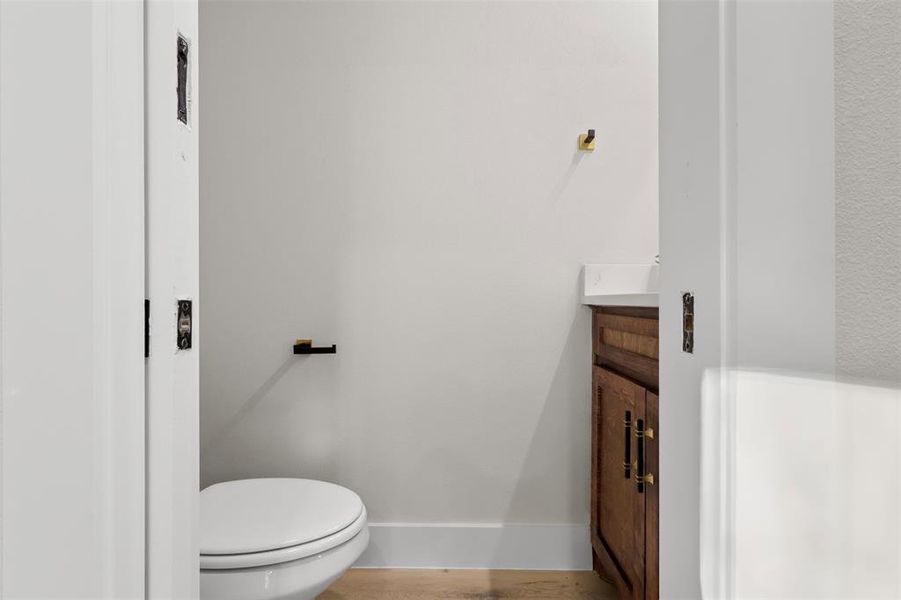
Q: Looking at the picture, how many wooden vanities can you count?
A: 1